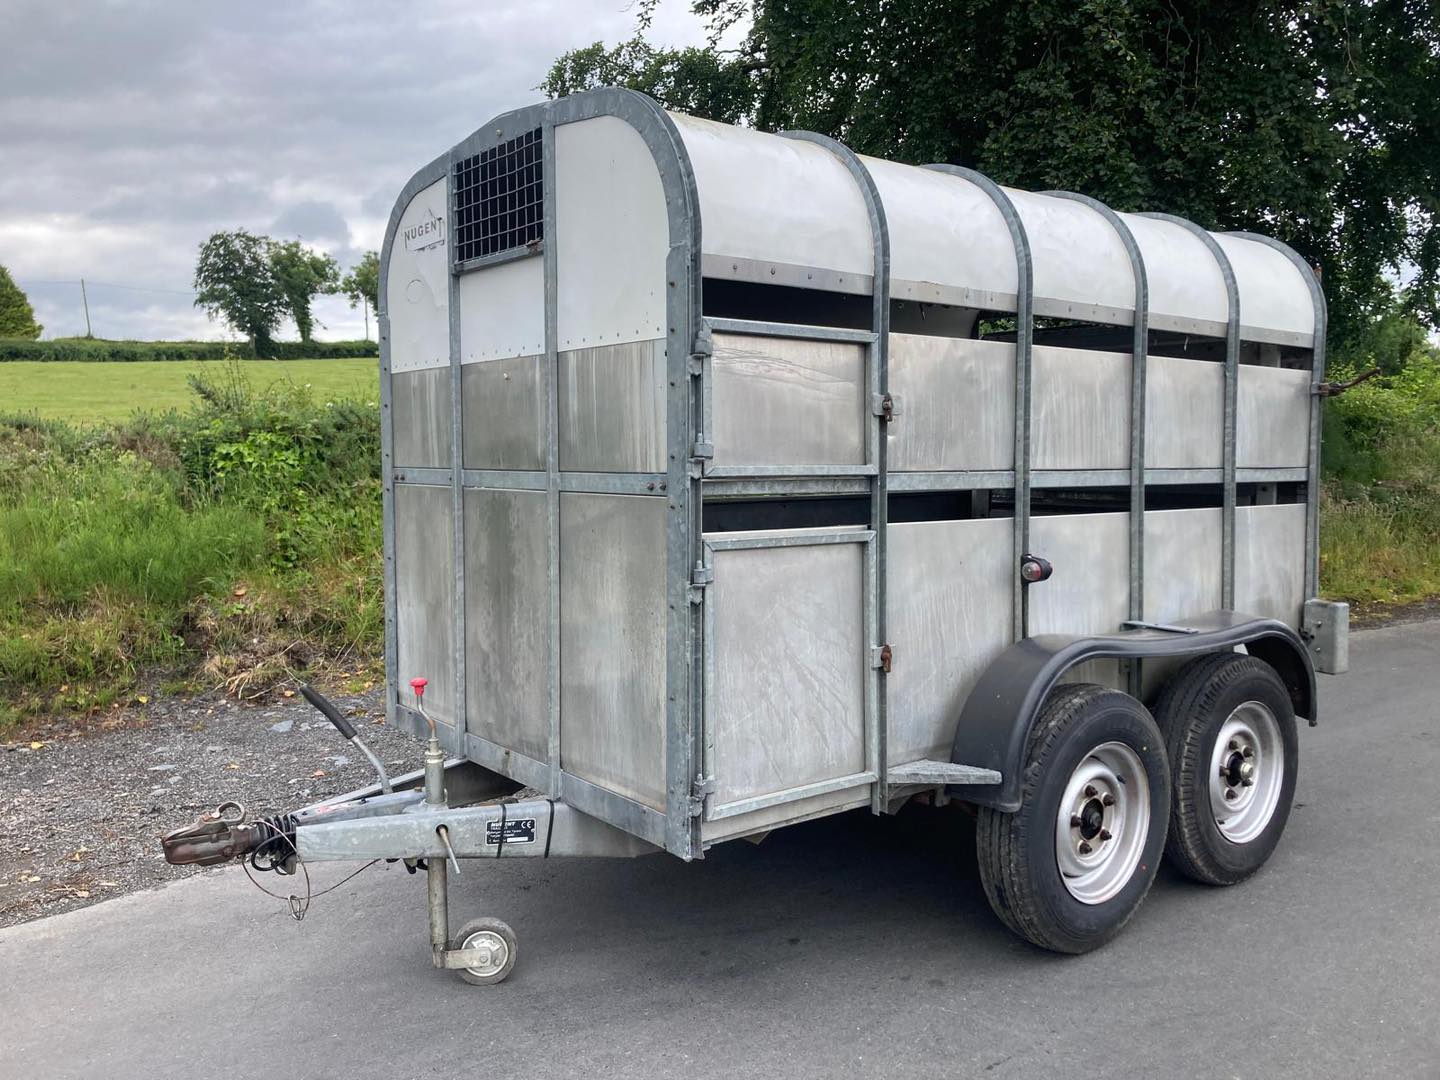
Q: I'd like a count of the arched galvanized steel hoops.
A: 6